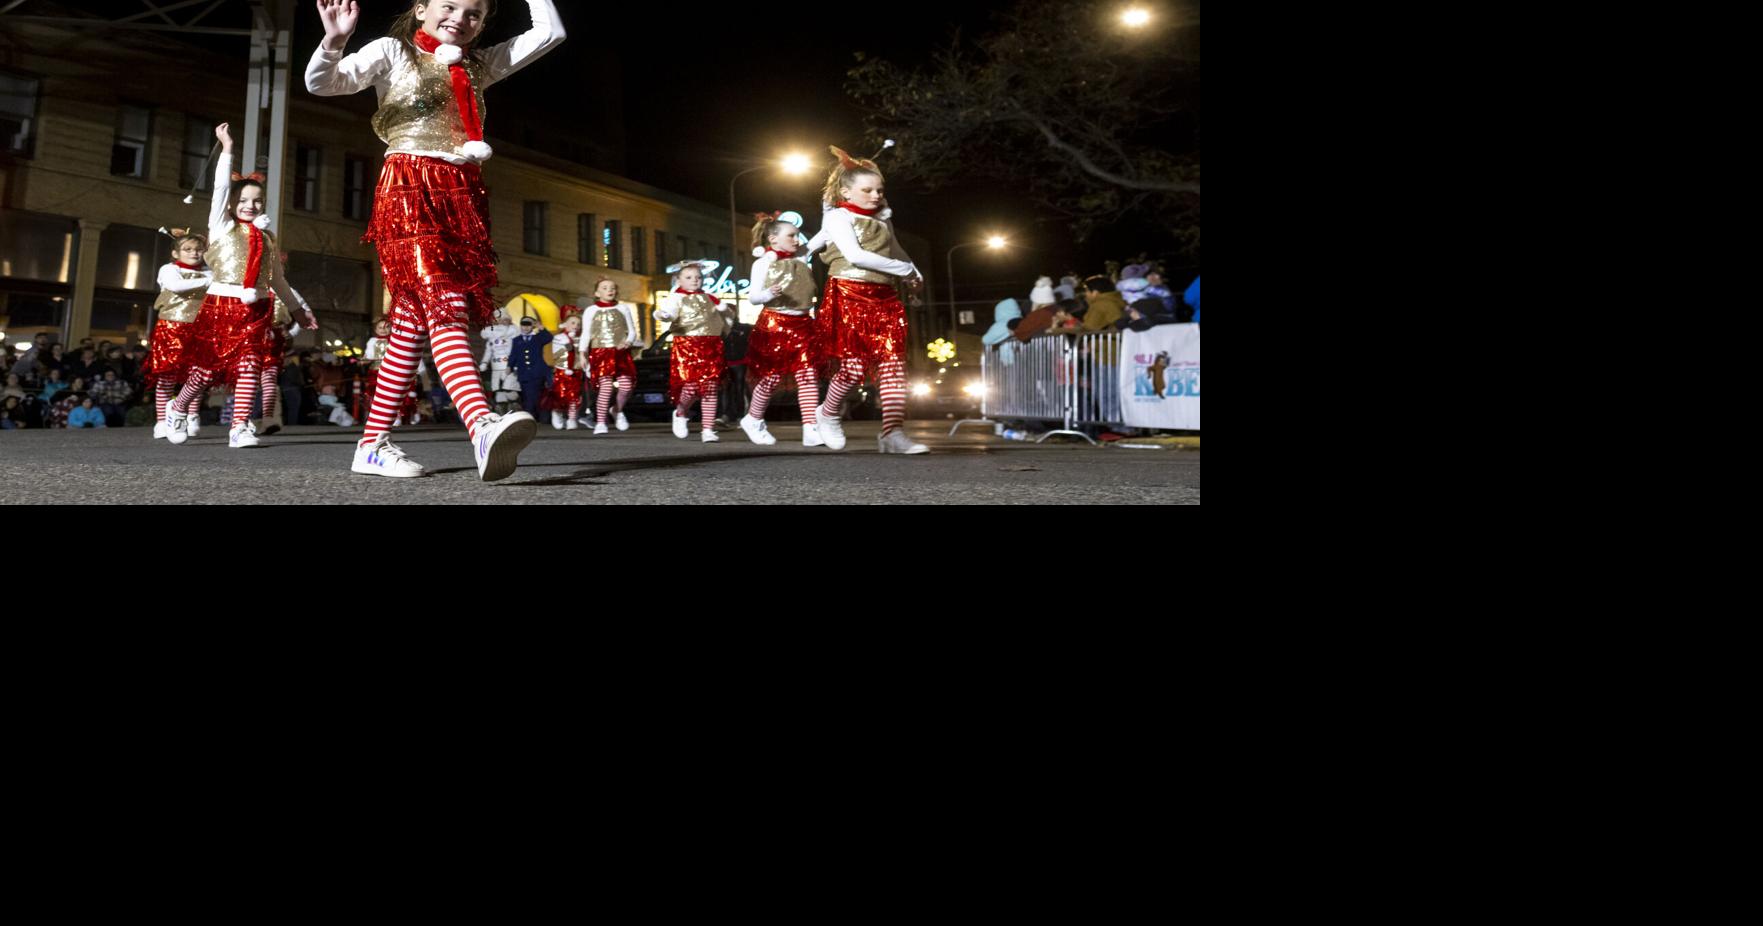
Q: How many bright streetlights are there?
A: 3